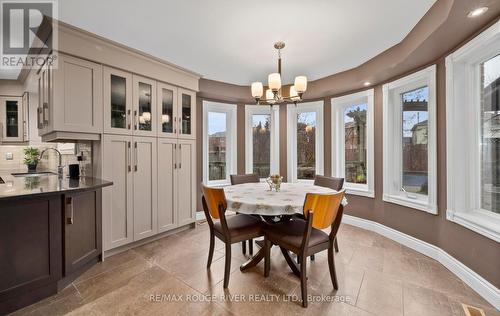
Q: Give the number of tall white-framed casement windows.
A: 6